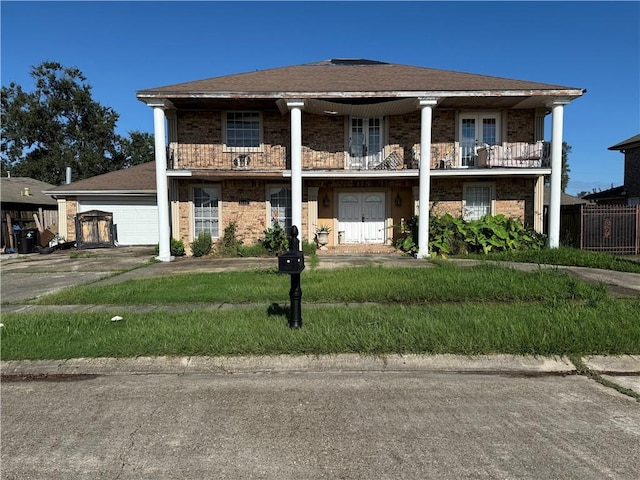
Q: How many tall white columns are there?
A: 4